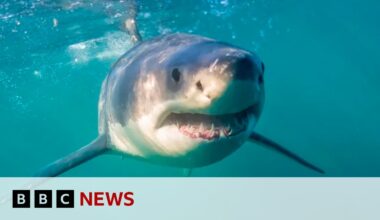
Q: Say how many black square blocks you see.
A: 3